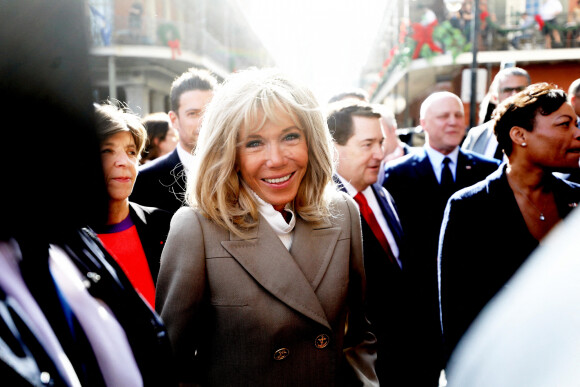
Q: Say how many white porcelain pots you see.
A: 0